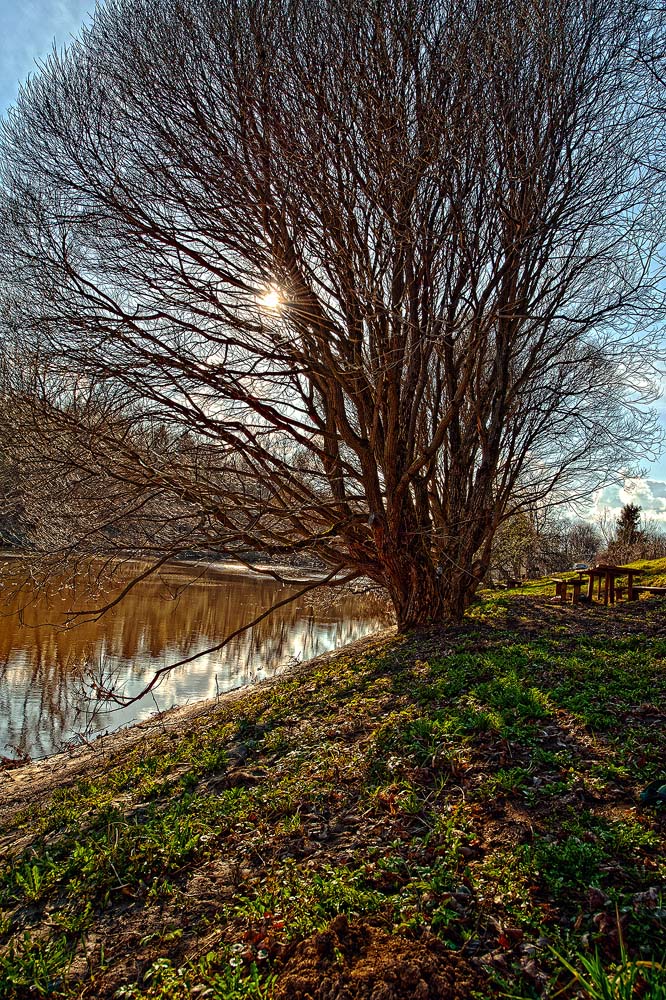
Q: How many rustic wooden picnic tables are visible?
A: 1